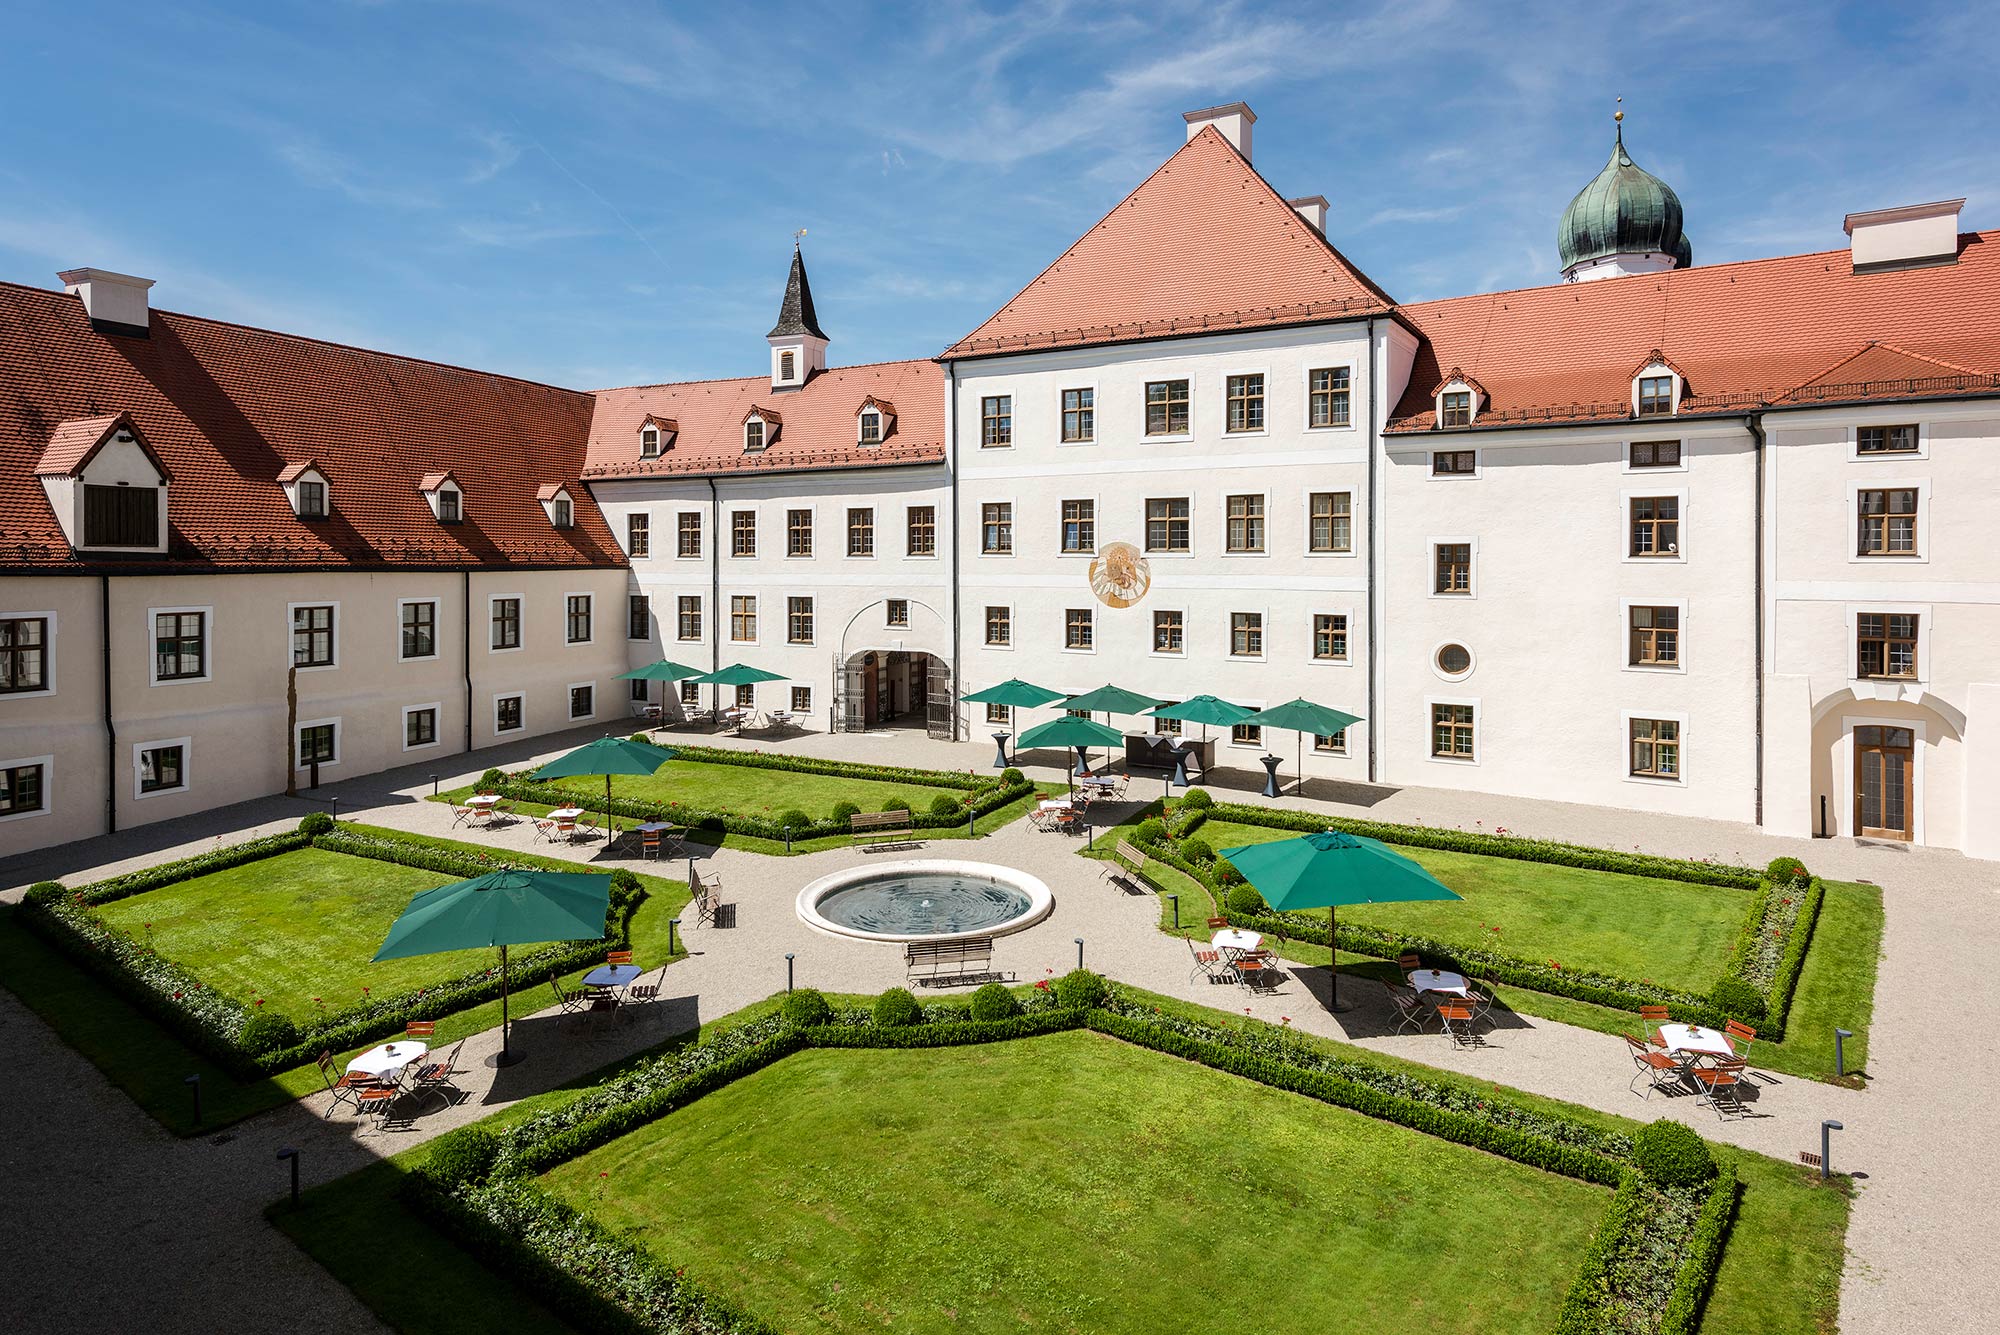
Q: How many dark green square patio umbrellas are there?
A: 10